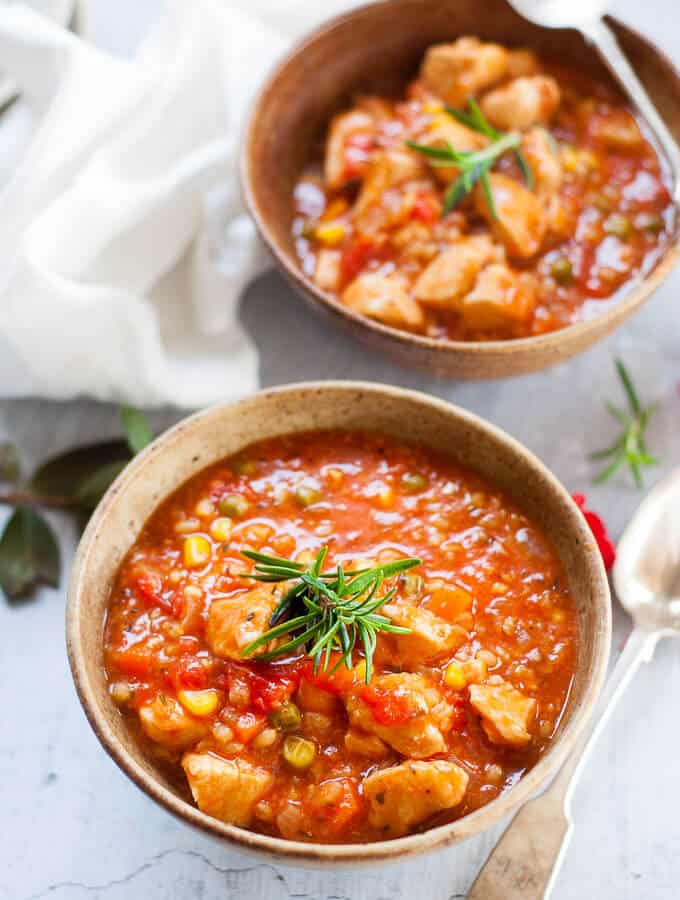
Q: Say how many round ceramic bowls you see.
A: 2